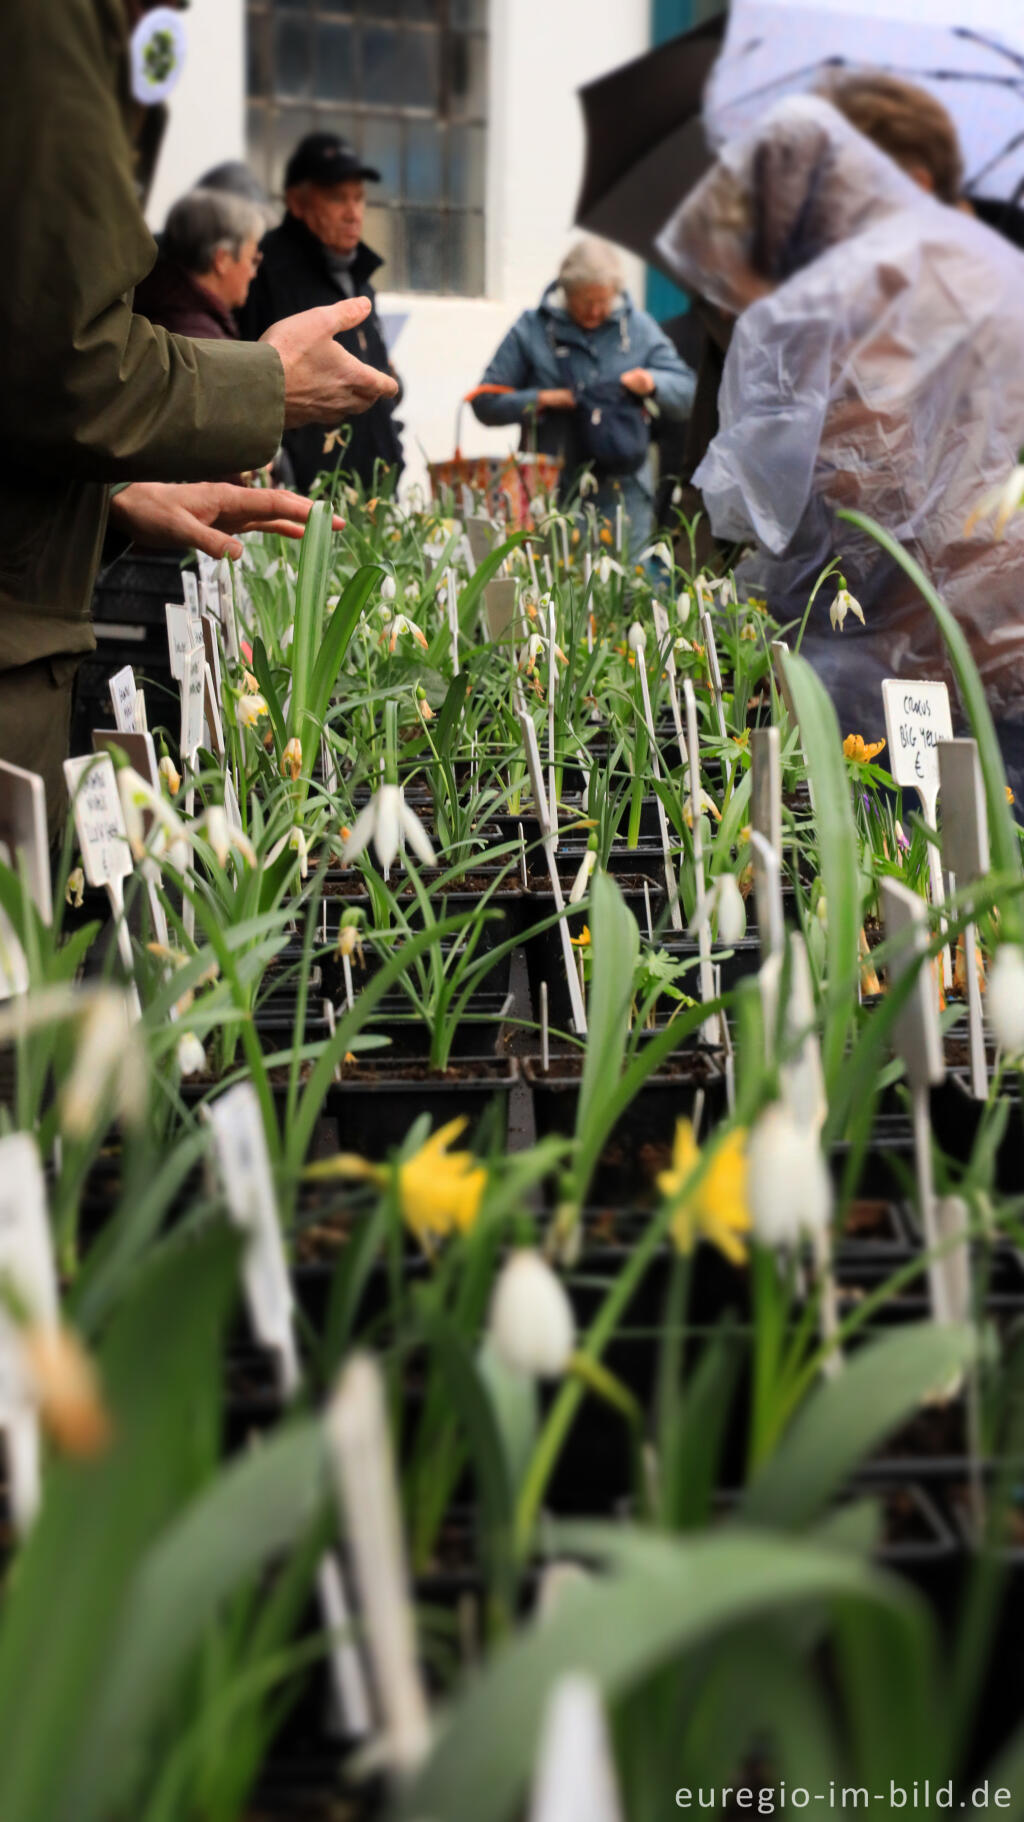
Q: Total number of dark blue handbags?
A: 1